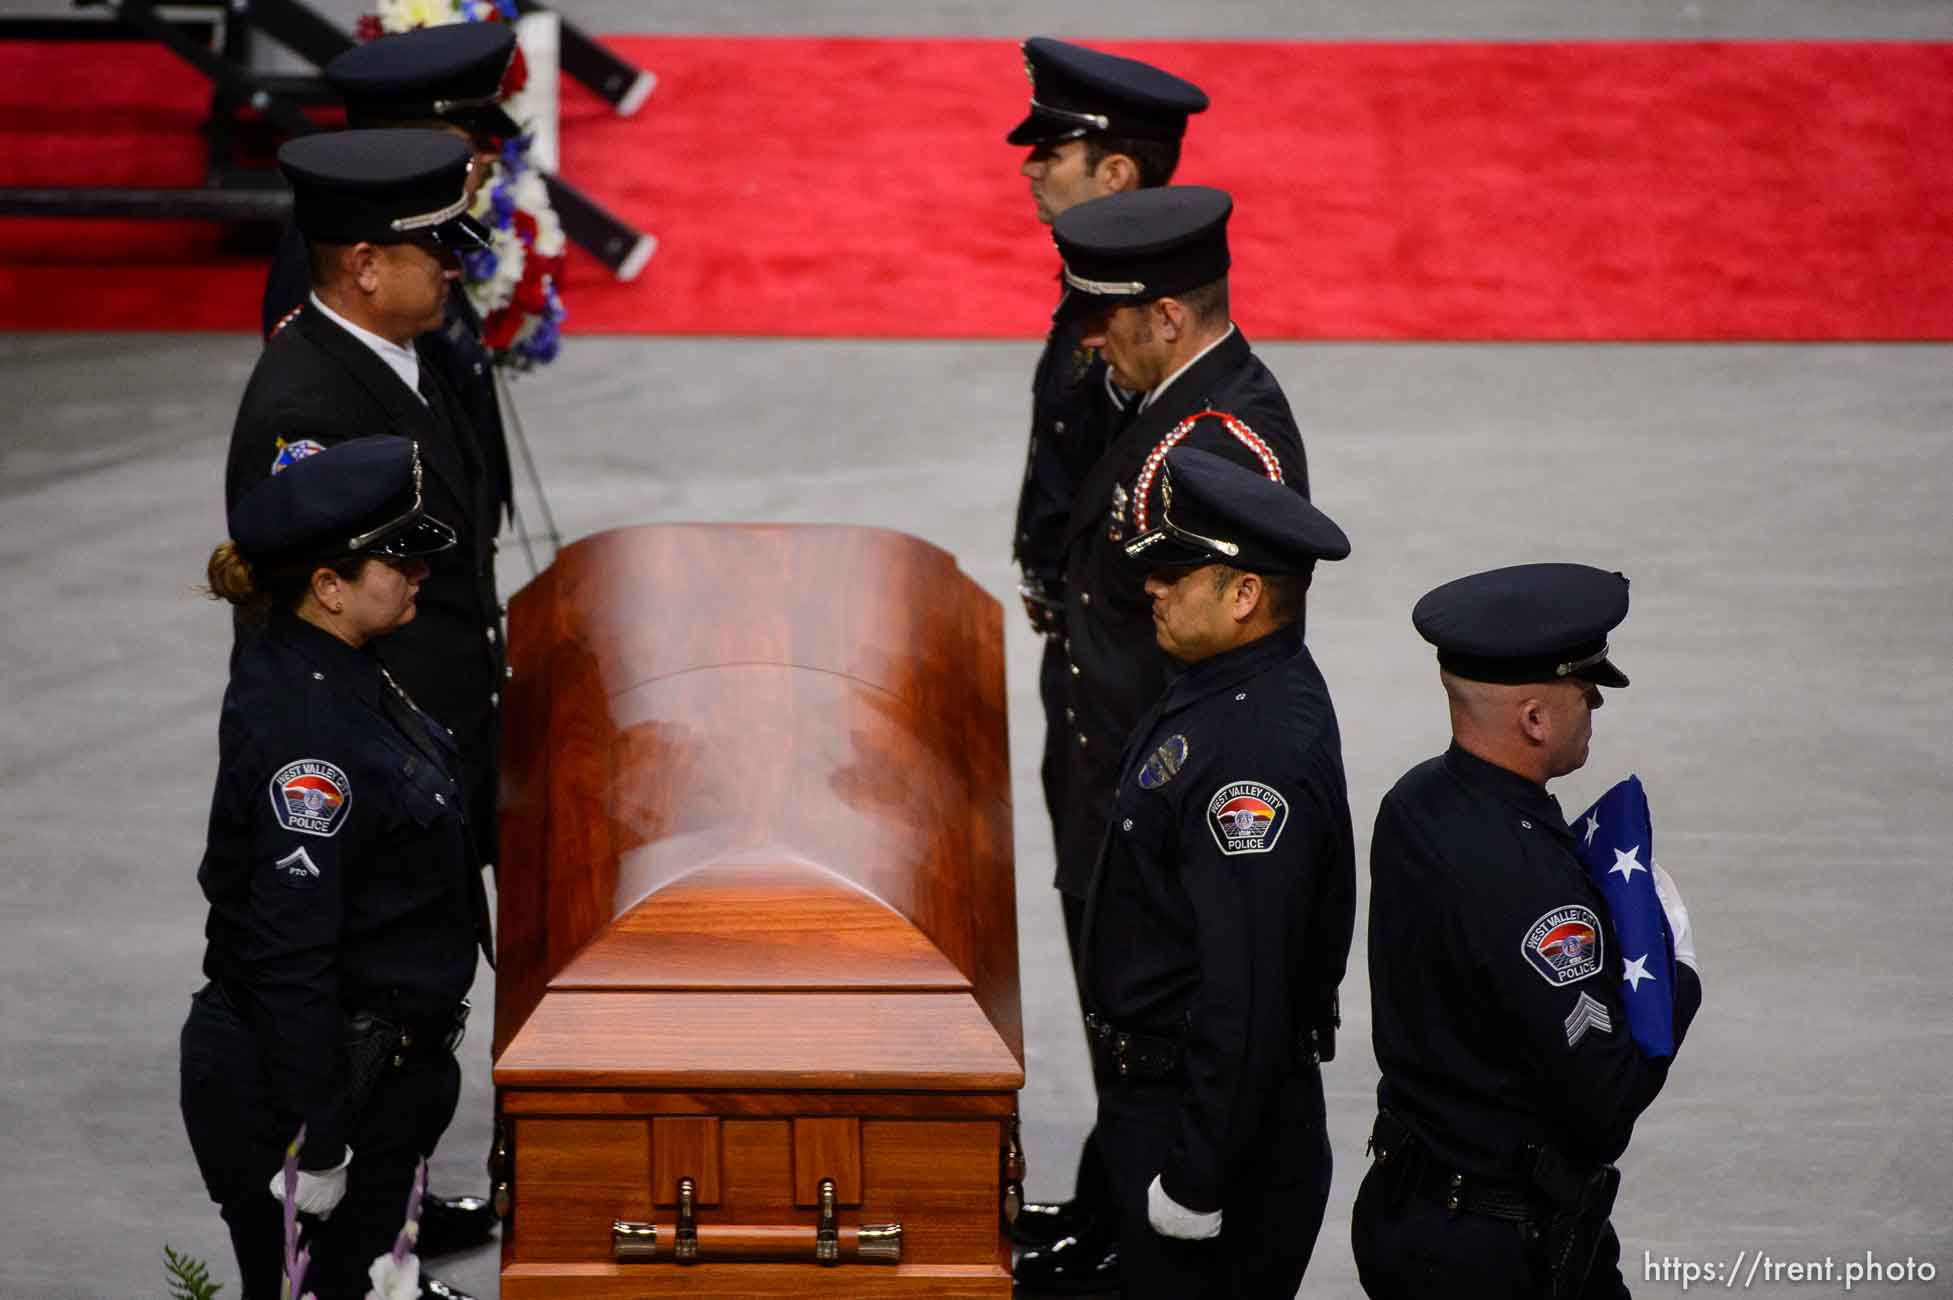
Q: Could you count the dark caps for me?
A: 7